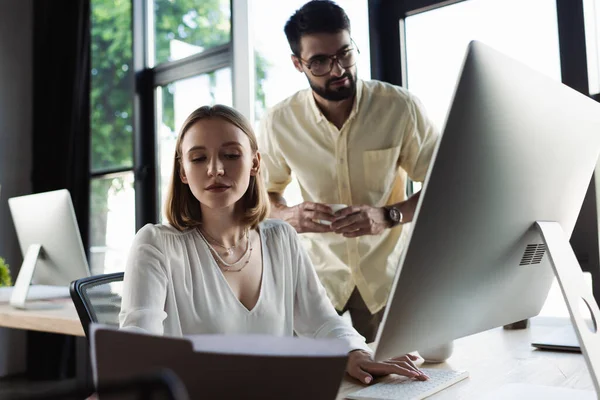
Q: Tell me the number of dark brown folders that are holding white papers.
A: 1